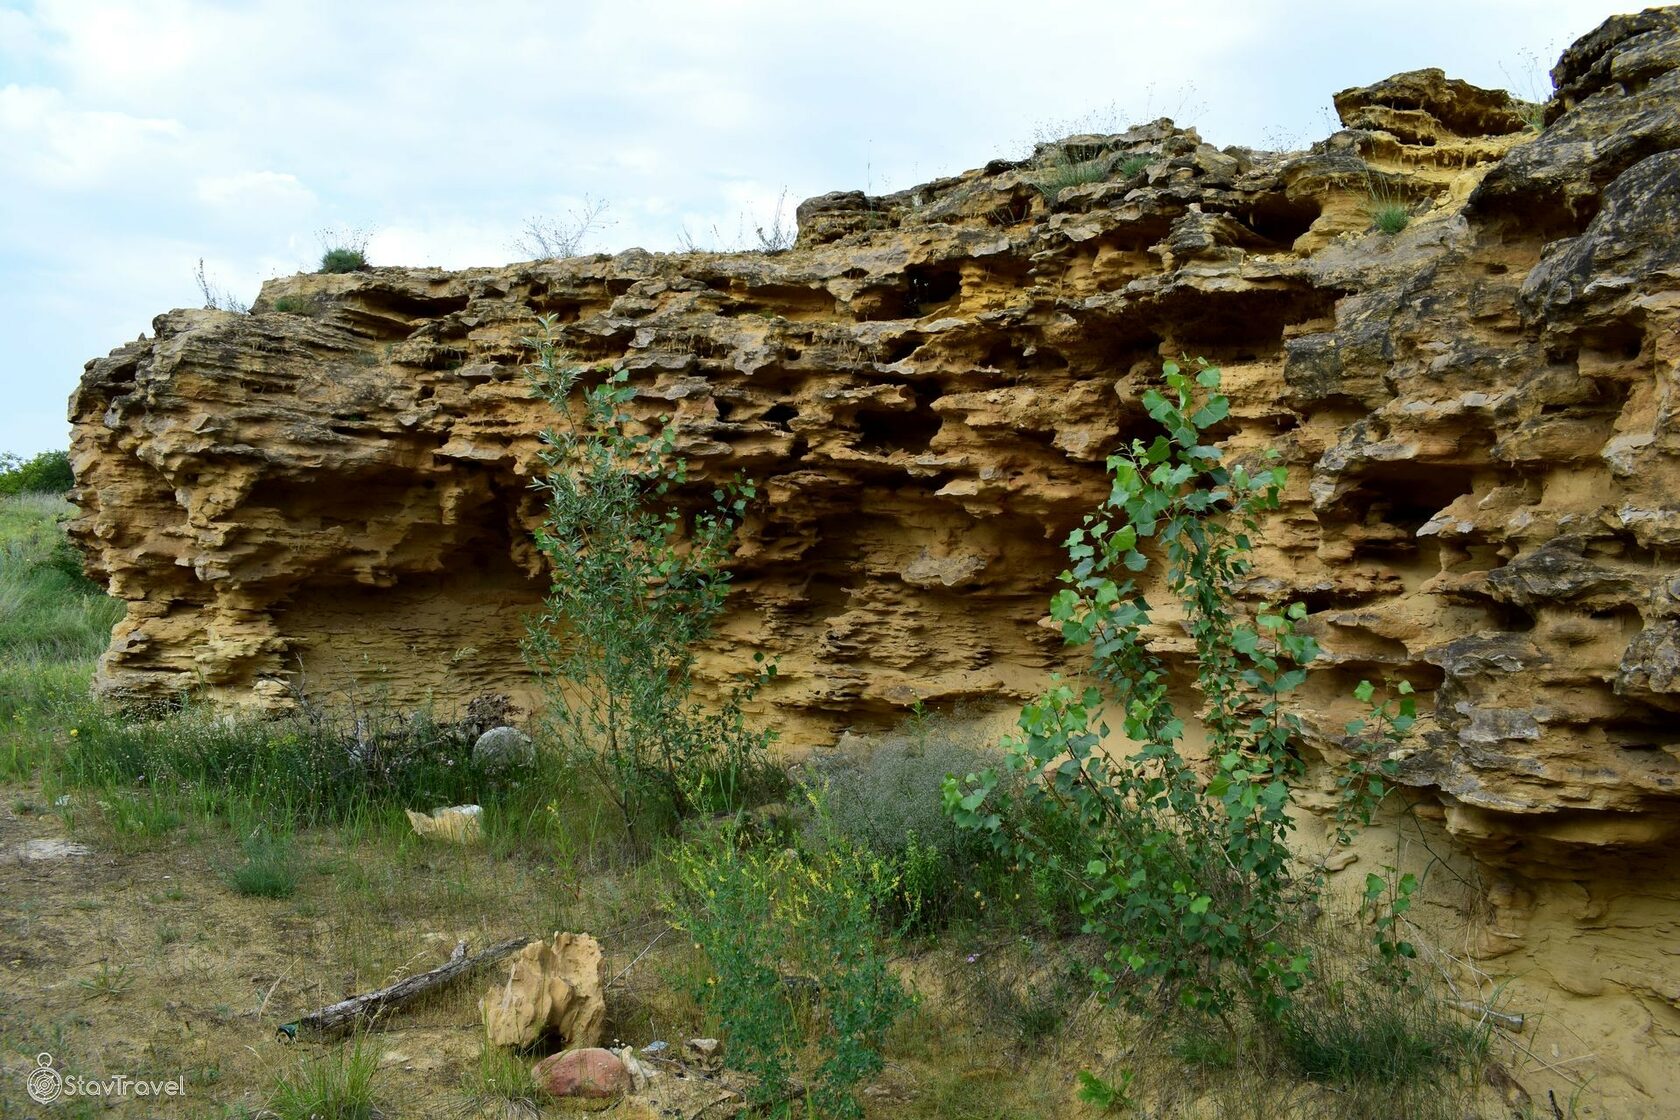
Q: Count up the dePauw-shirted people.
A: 0